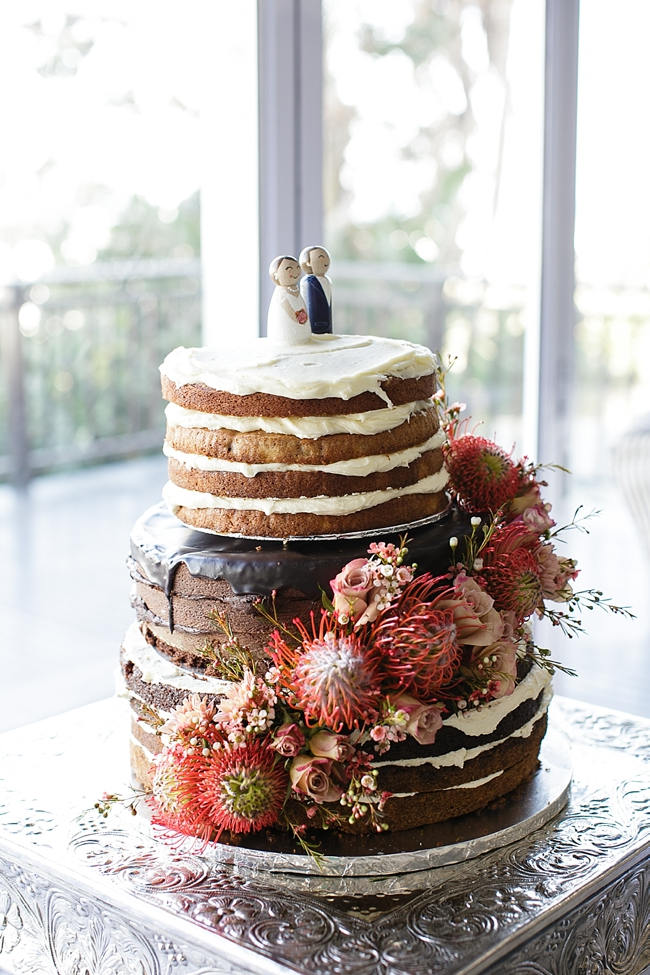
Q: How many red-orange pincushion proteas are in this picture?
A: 6